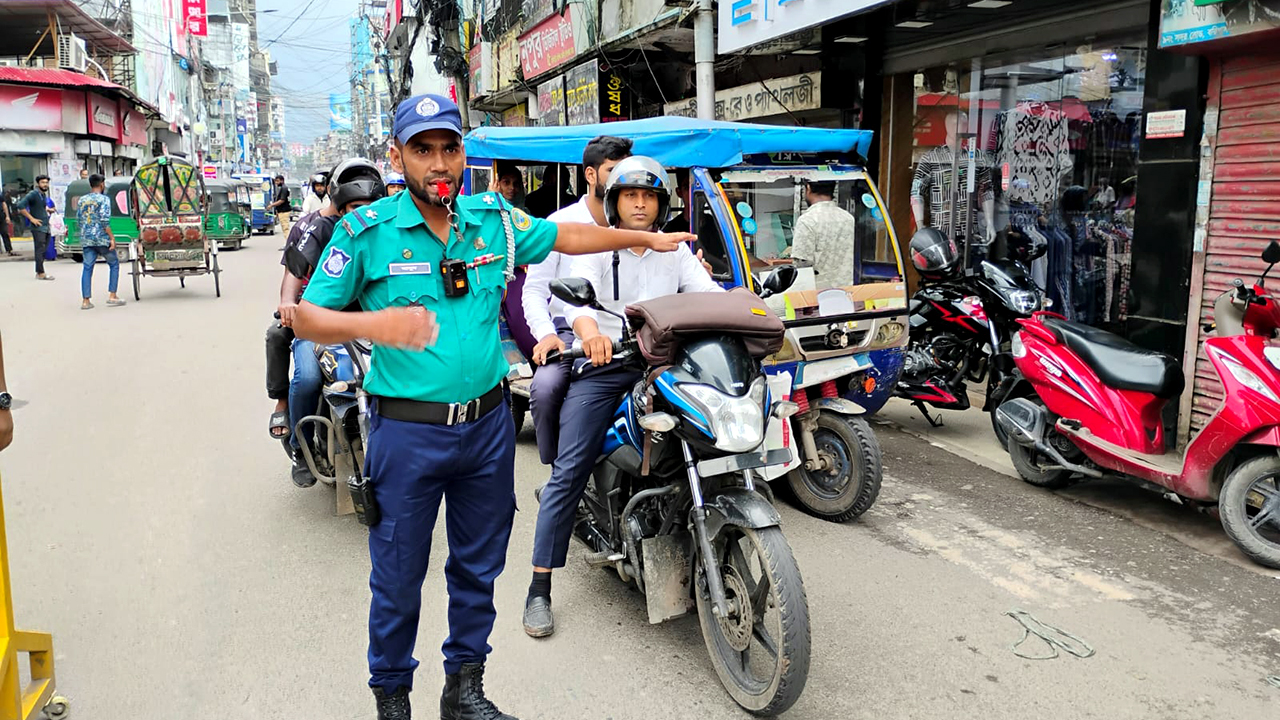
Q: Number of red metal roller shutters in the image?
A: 1